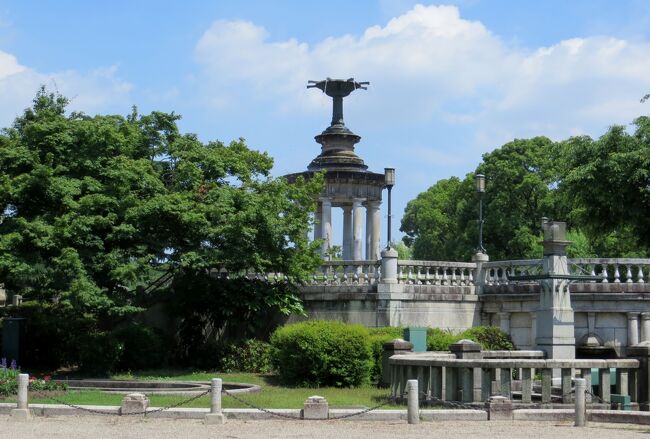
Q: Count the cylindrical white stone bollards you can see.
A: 4